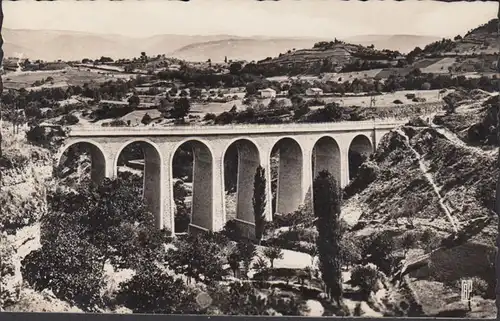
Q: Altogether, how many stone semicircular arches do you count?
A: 7